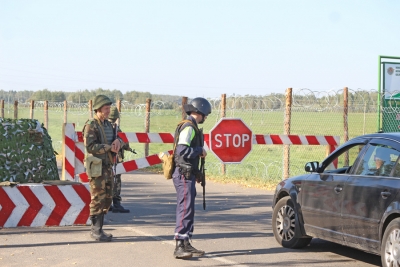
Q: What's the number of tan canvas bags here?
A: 2